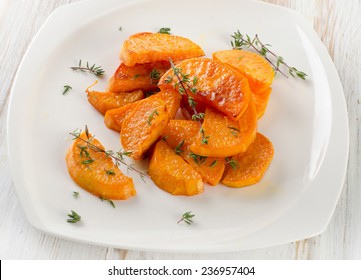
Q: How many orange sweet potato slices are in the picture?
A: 13